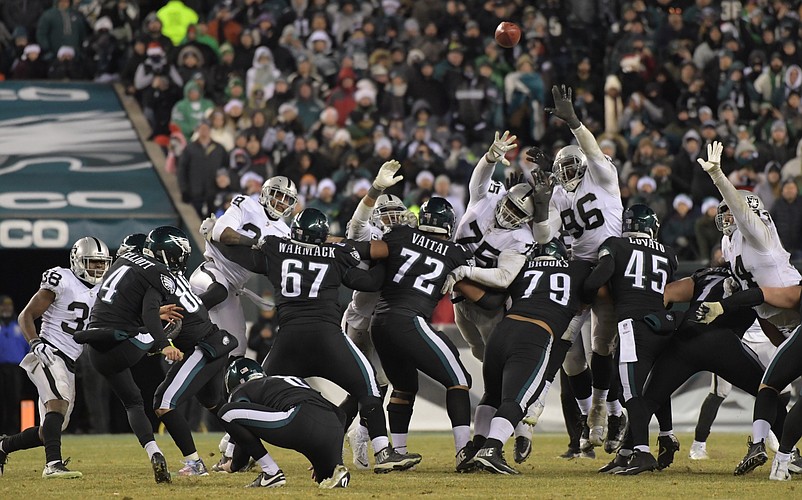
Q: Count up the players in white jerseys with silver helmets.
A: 6